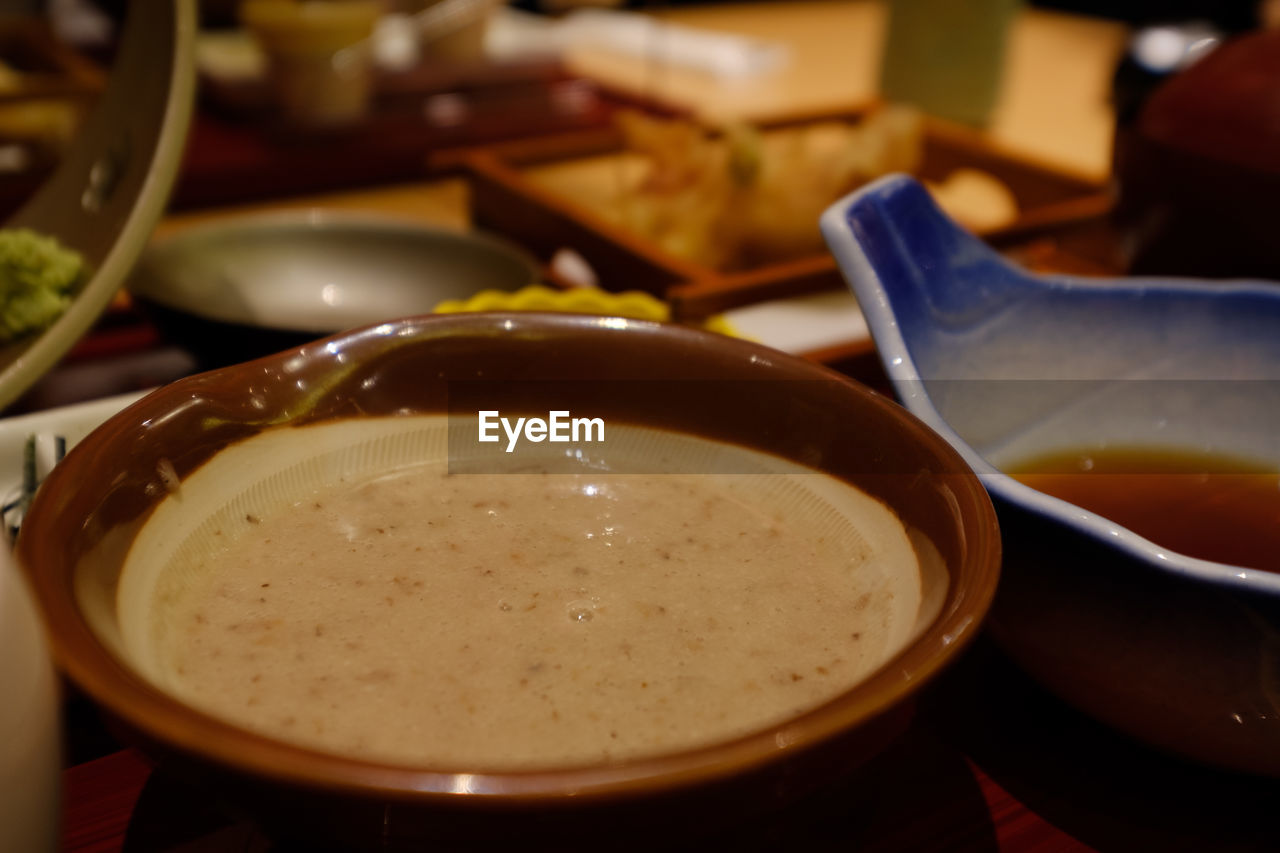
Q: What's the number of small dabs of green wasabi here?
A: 1